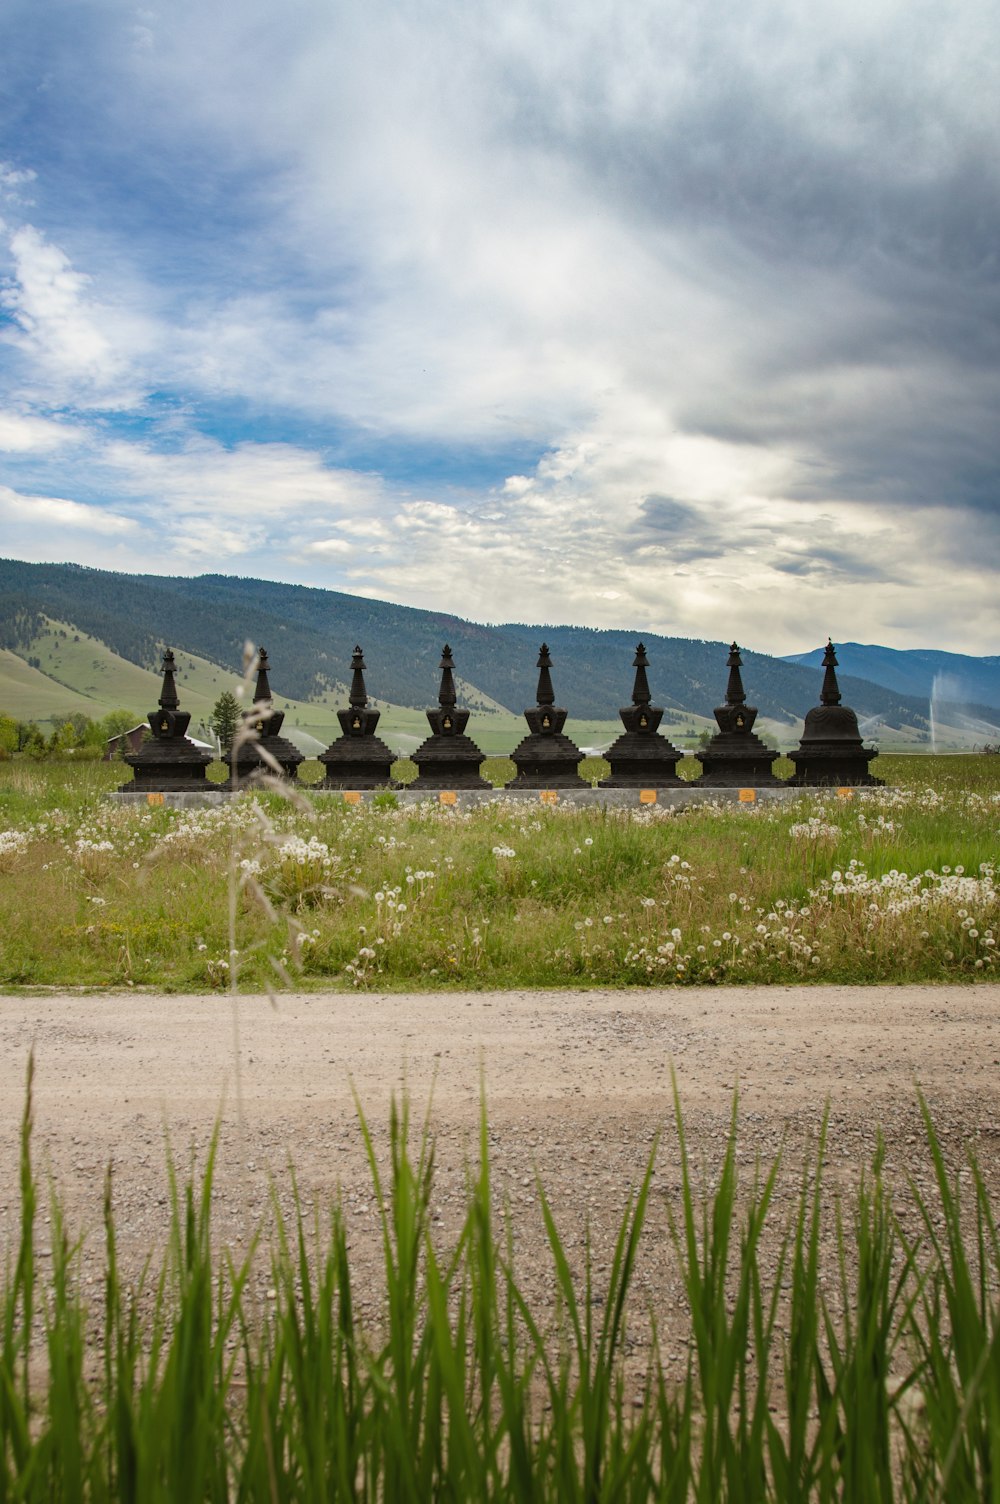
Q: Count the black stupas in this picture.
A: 8